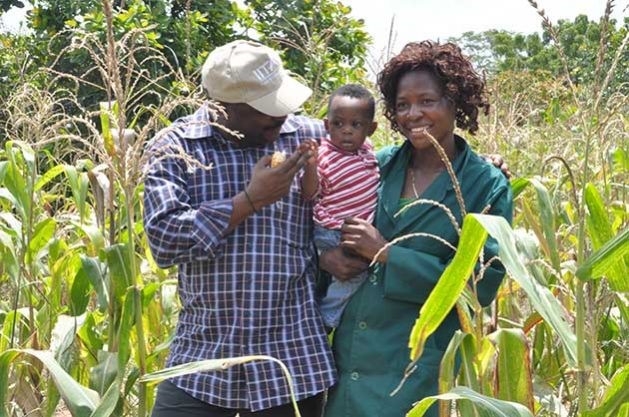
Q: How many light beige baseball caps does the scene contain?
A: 1